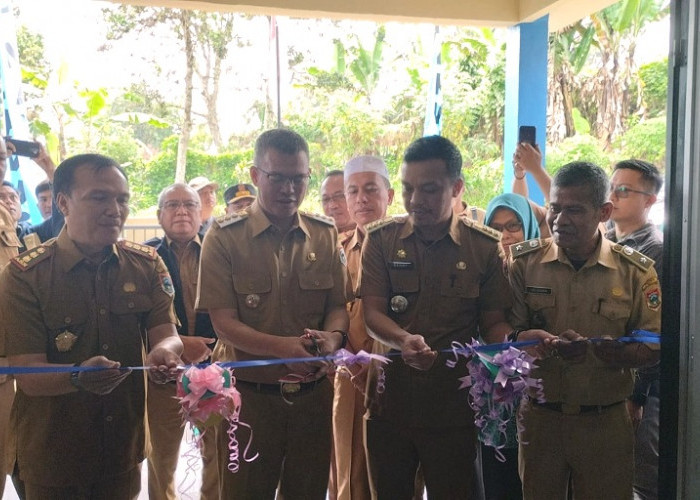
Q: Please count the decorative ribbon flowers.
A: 3